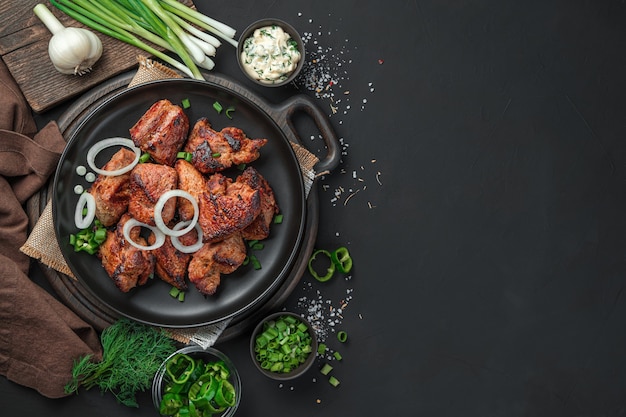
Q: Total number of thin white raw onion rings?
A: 5